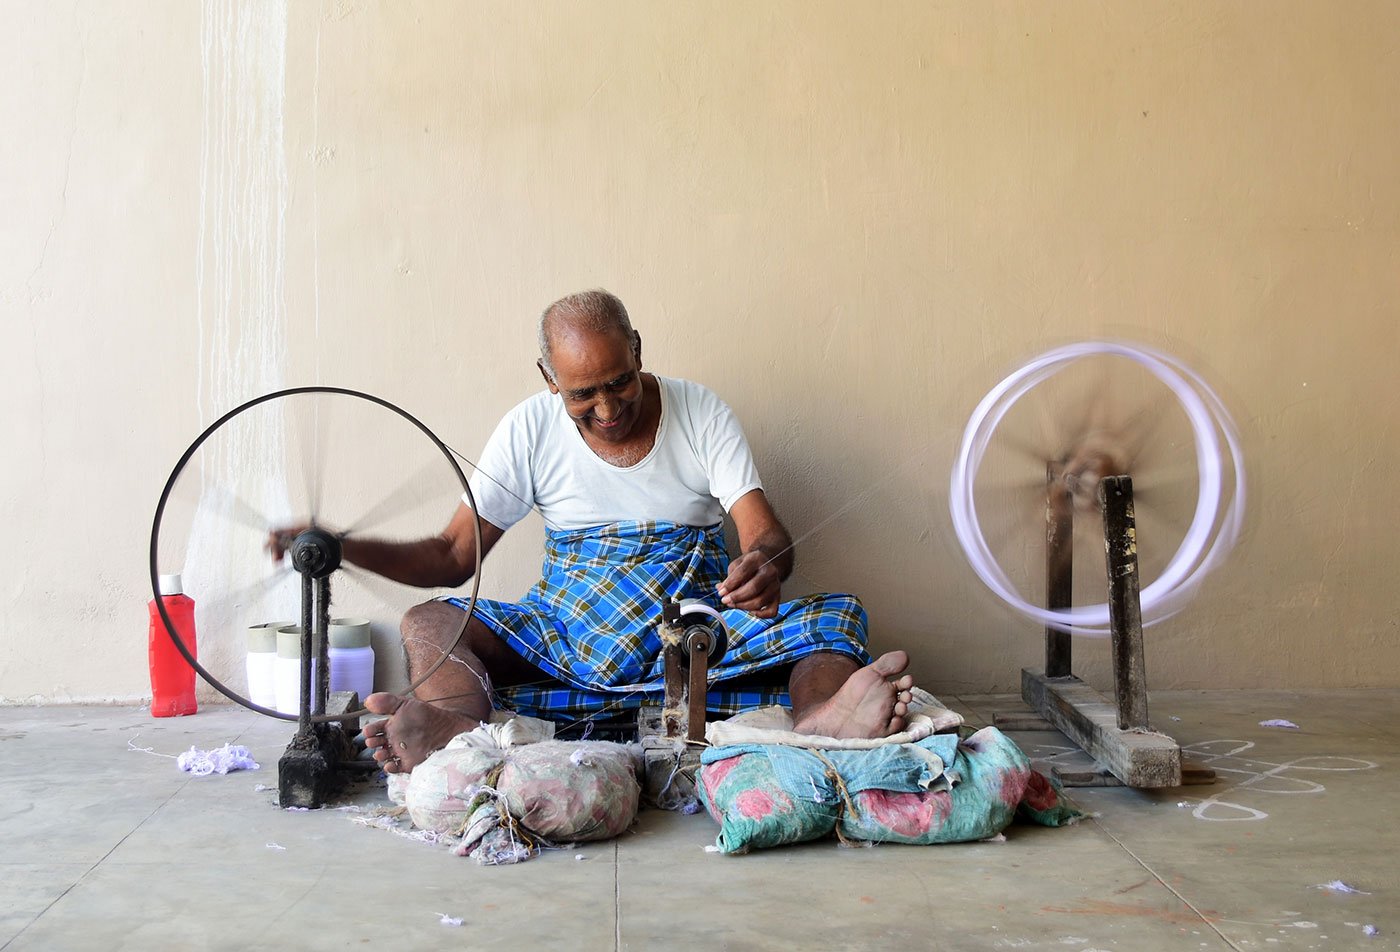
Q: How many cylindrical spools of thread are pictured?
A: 3